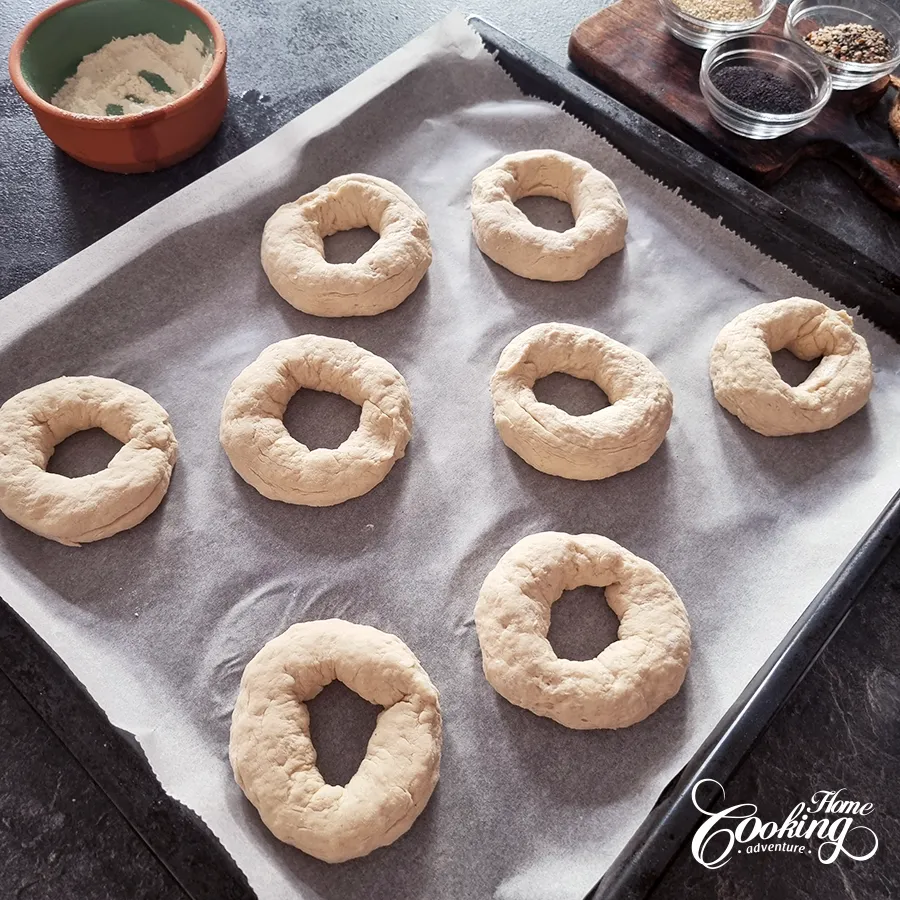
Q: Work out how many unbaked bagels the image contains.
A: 8